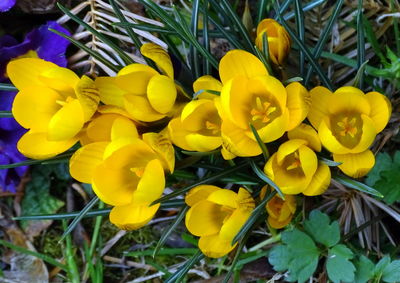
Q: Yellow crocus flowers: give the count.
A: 10